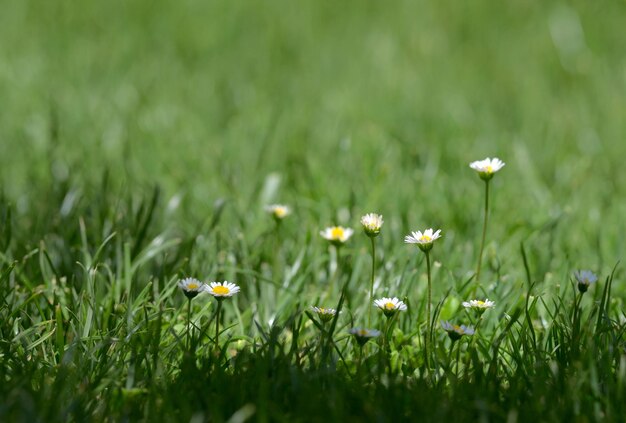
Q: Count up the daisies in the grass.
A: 13